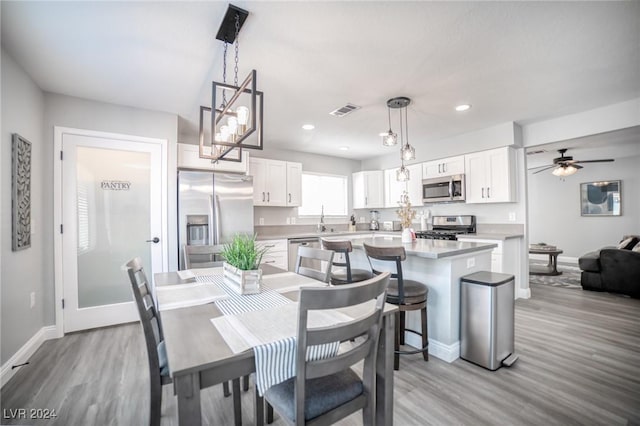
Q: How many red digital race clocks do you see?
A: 0